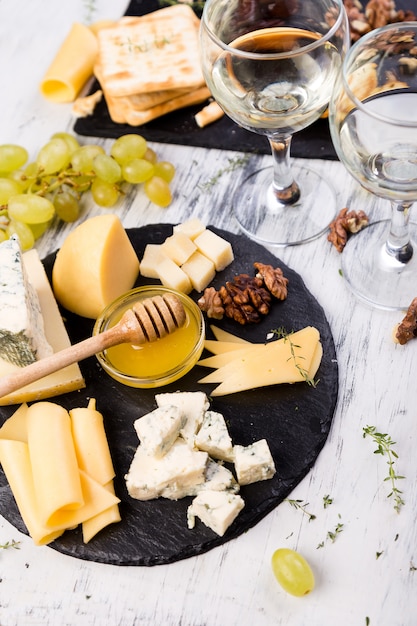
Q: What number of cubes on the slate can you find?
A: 6